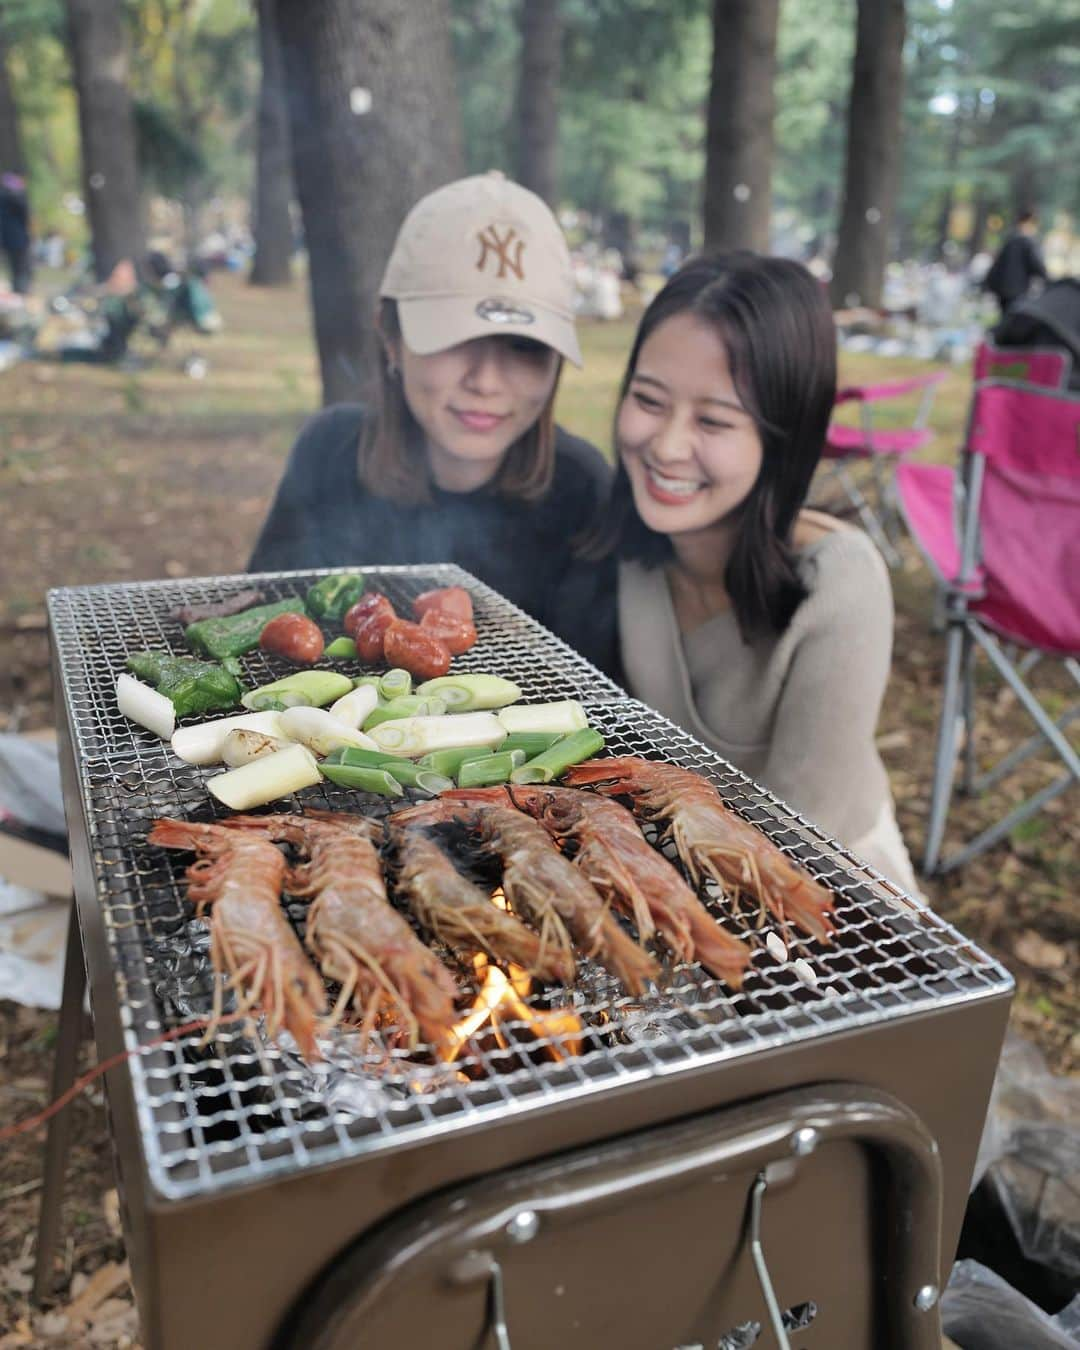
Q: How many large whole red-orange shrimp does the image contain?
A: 6